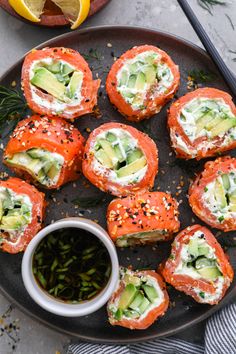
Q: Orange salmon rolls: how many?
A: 10